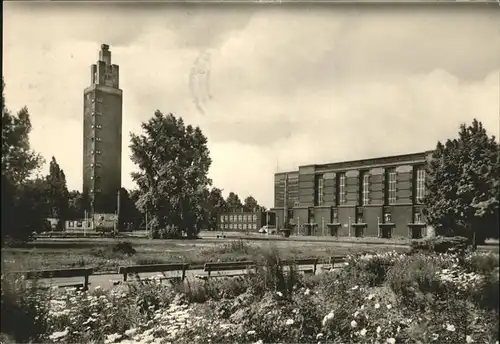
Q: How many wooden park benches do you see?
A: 5